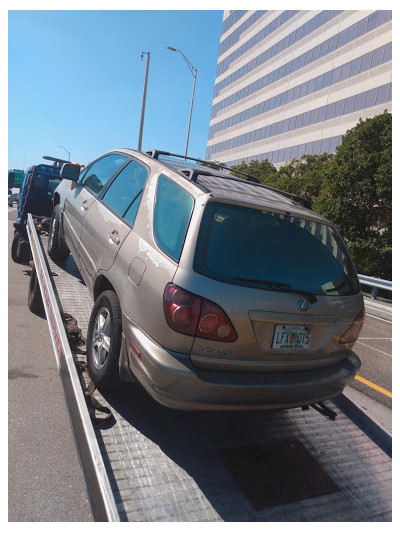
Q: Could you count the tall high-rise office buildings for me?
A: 1